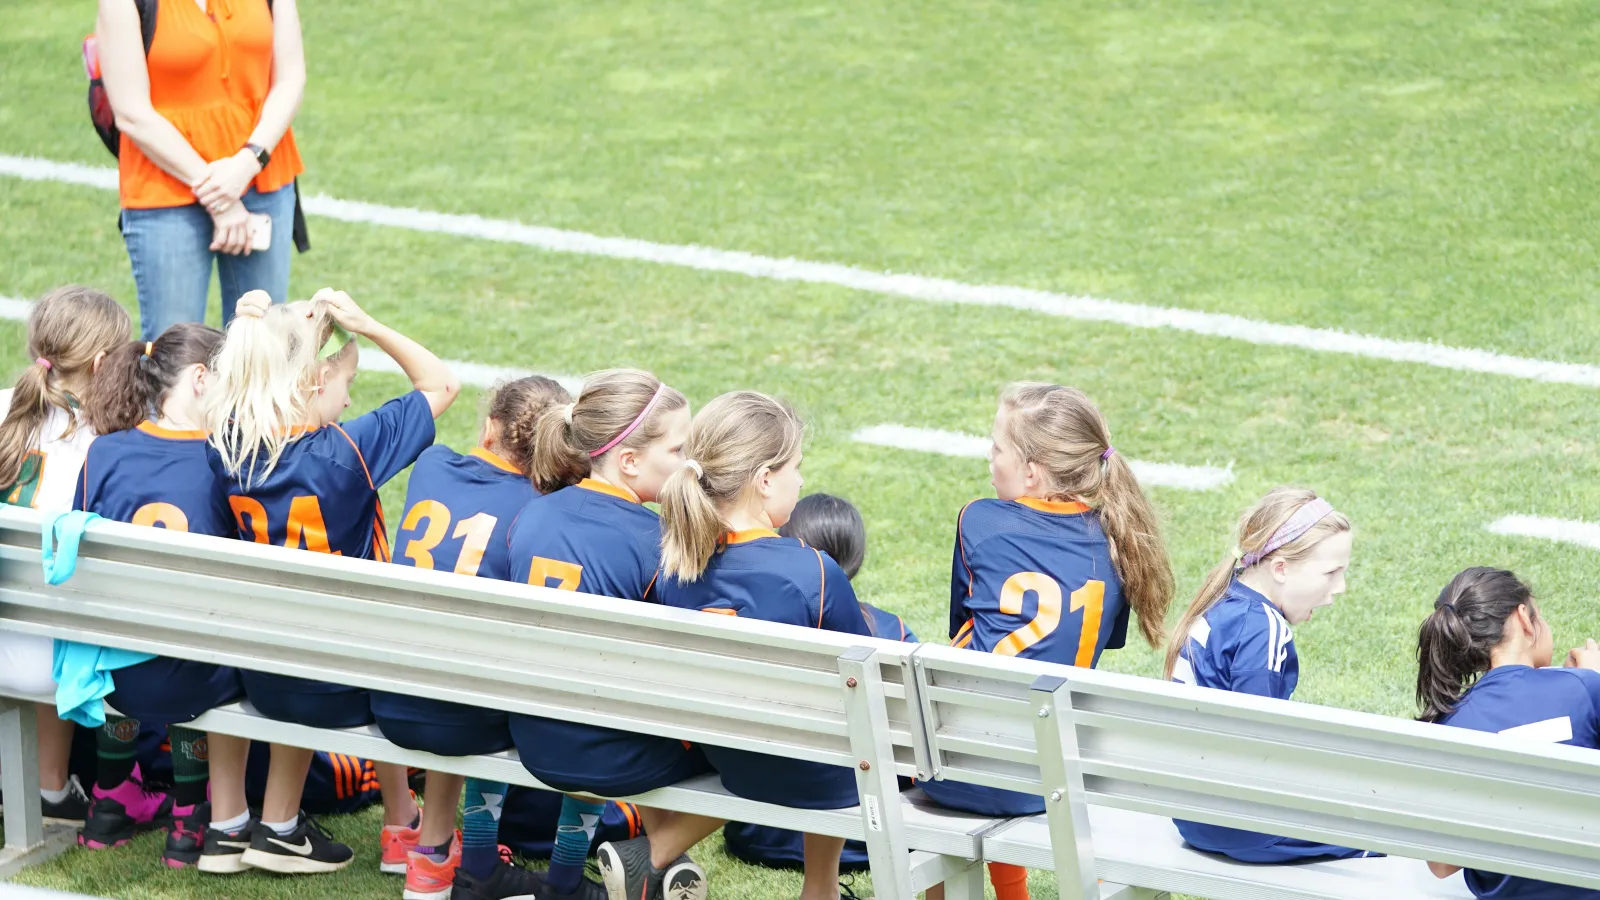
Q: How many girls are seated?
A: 10